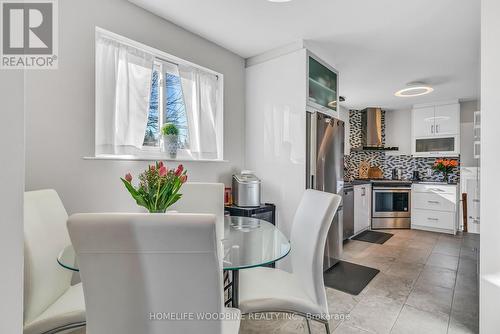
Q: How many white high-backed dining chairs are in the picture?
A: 4